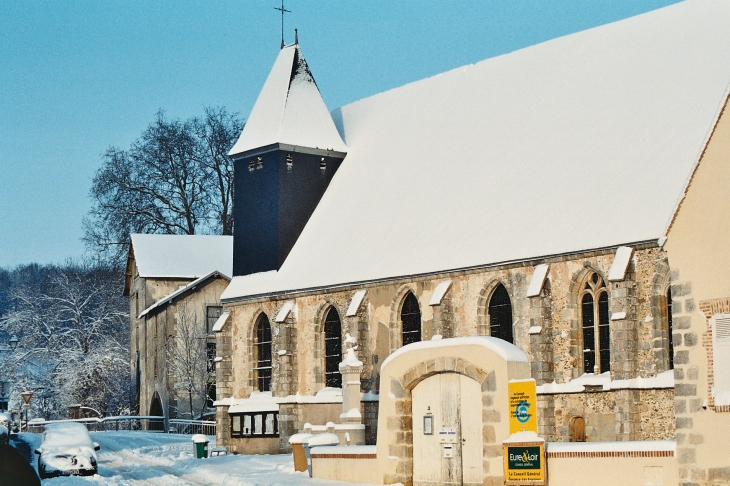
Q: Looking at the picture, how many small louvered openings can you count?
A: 4